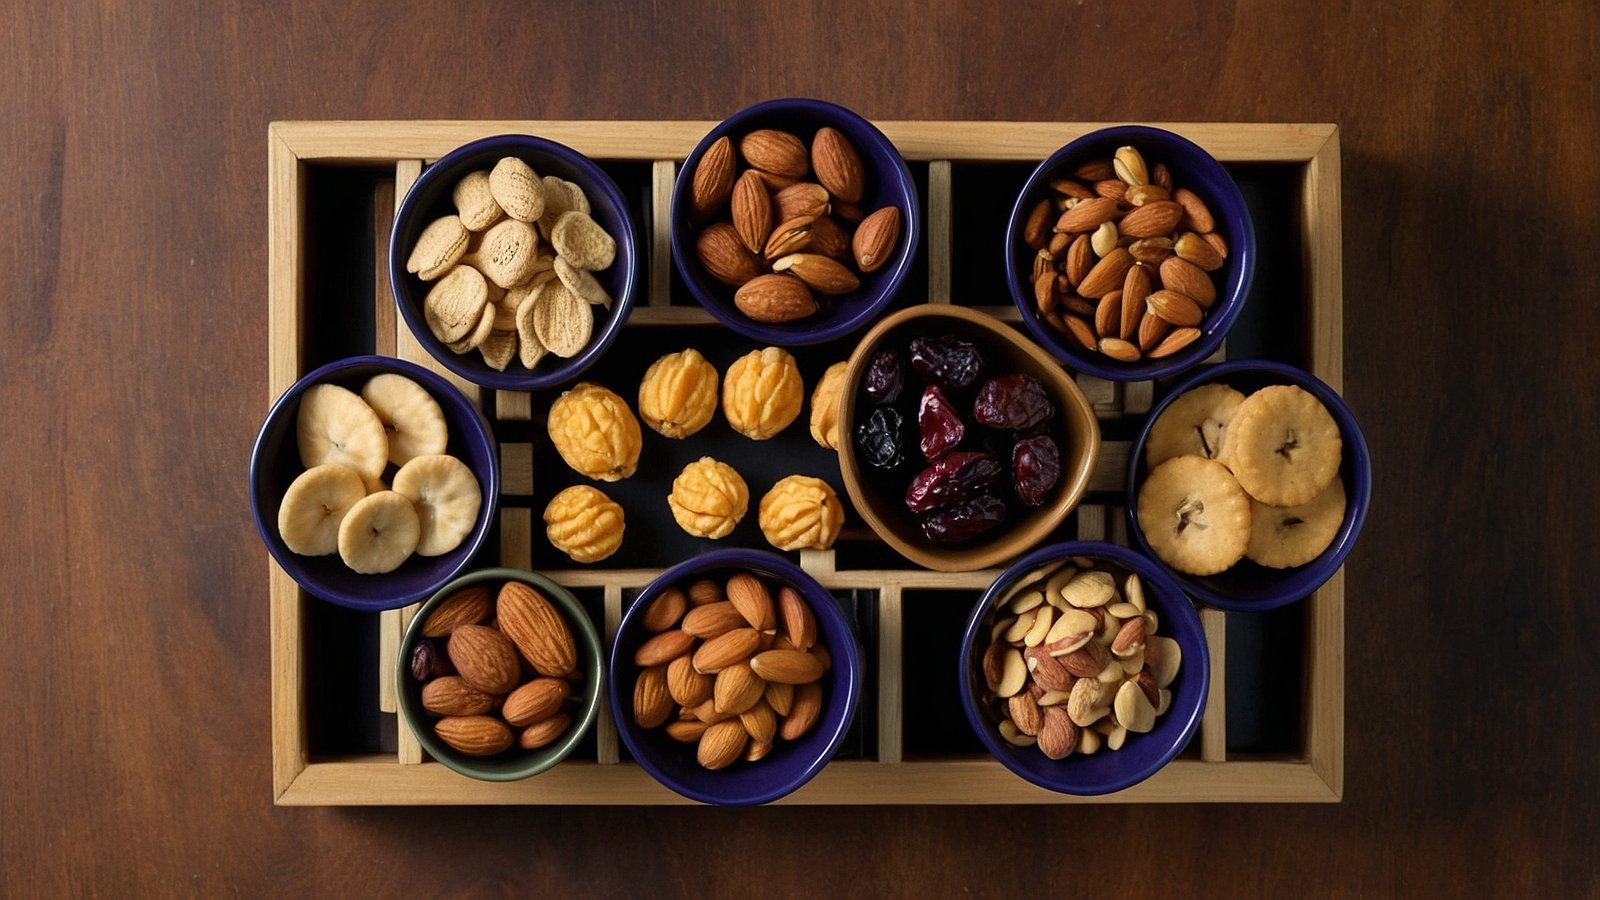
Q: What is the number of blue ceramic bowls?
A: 7